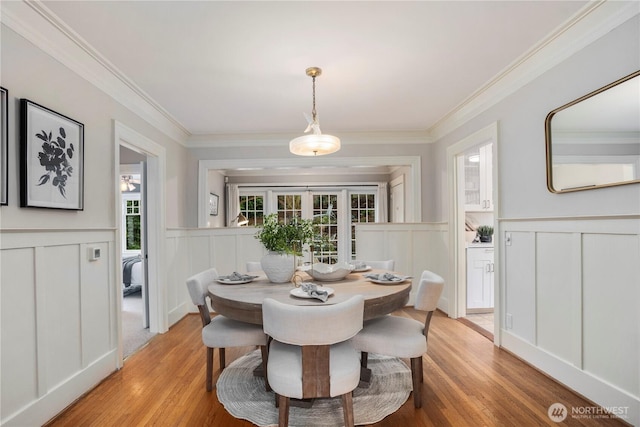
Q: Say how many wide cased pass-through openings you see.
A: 1